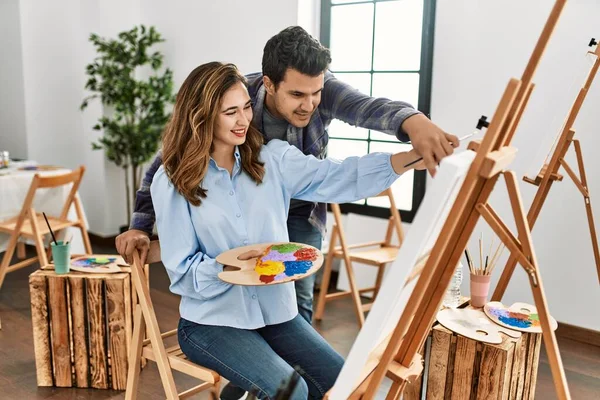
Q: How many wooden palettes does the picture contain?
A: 4